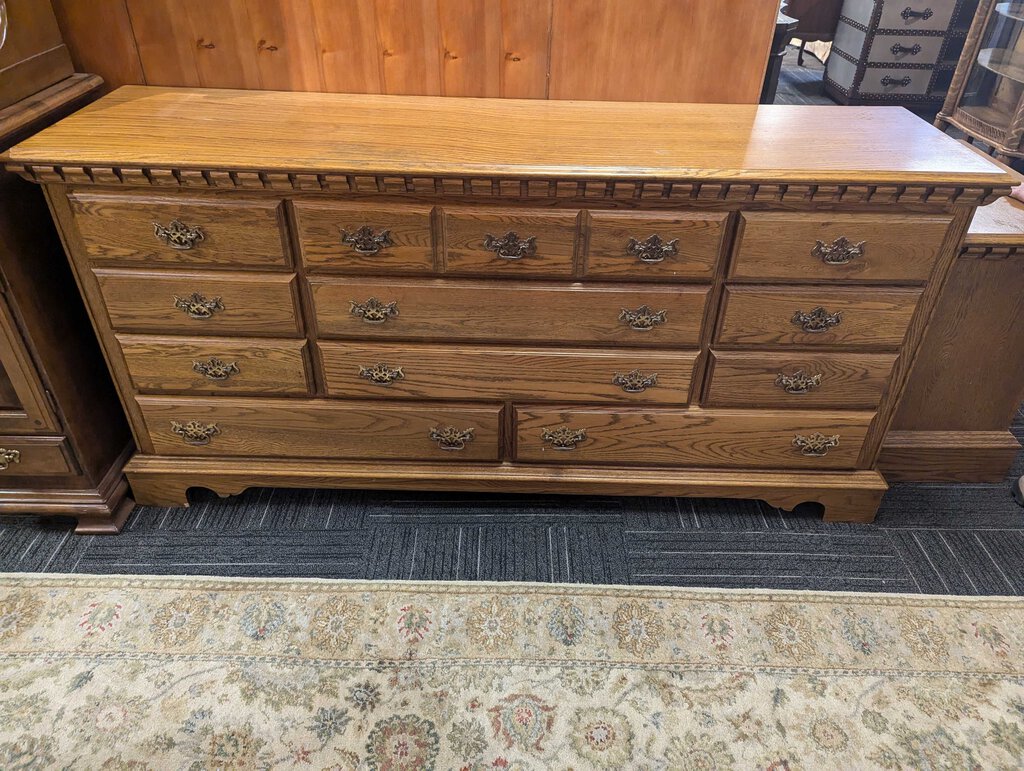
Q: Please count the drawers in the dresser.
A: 13